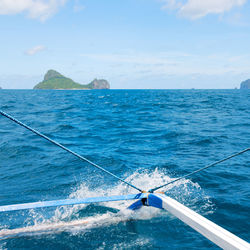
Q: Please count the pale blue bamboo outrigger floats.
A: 1